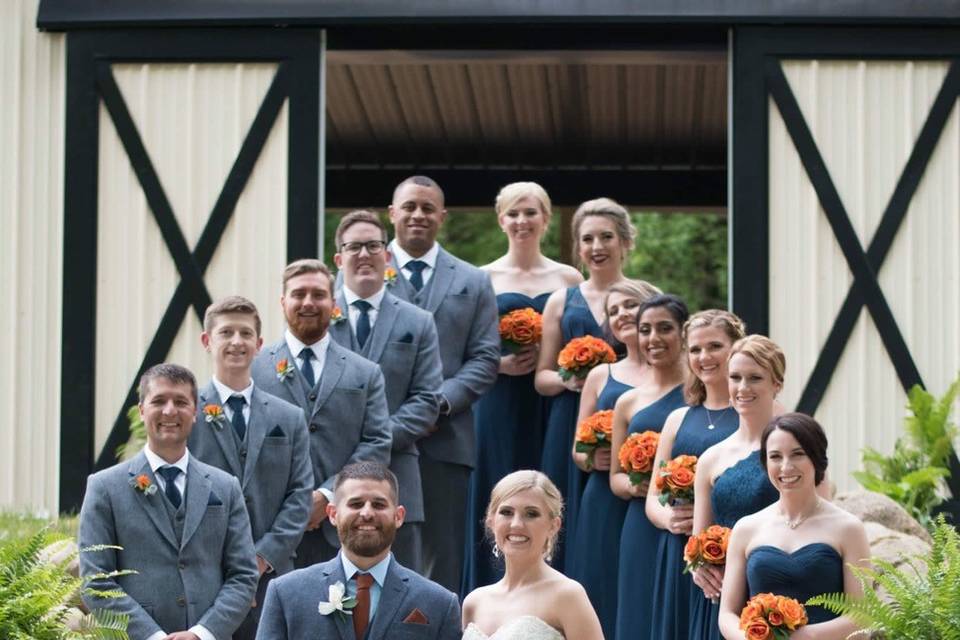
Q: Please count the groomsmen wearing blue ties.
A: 5